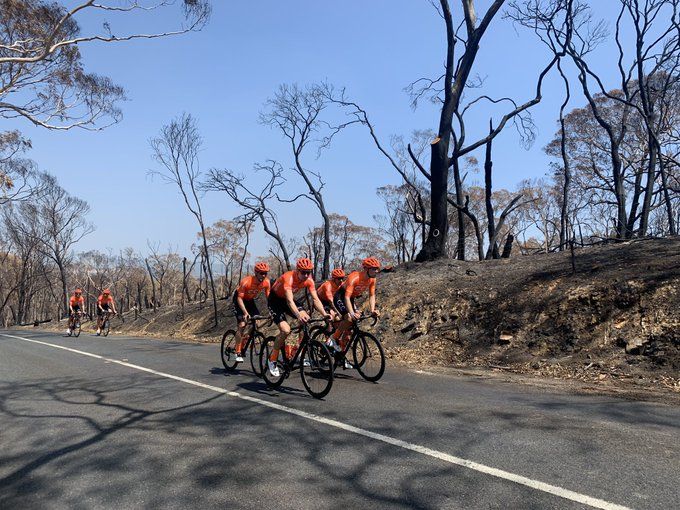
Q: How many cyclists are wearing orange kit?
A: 6